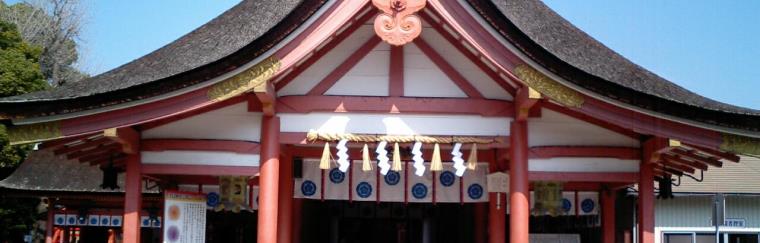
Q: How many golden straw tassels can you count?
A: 5